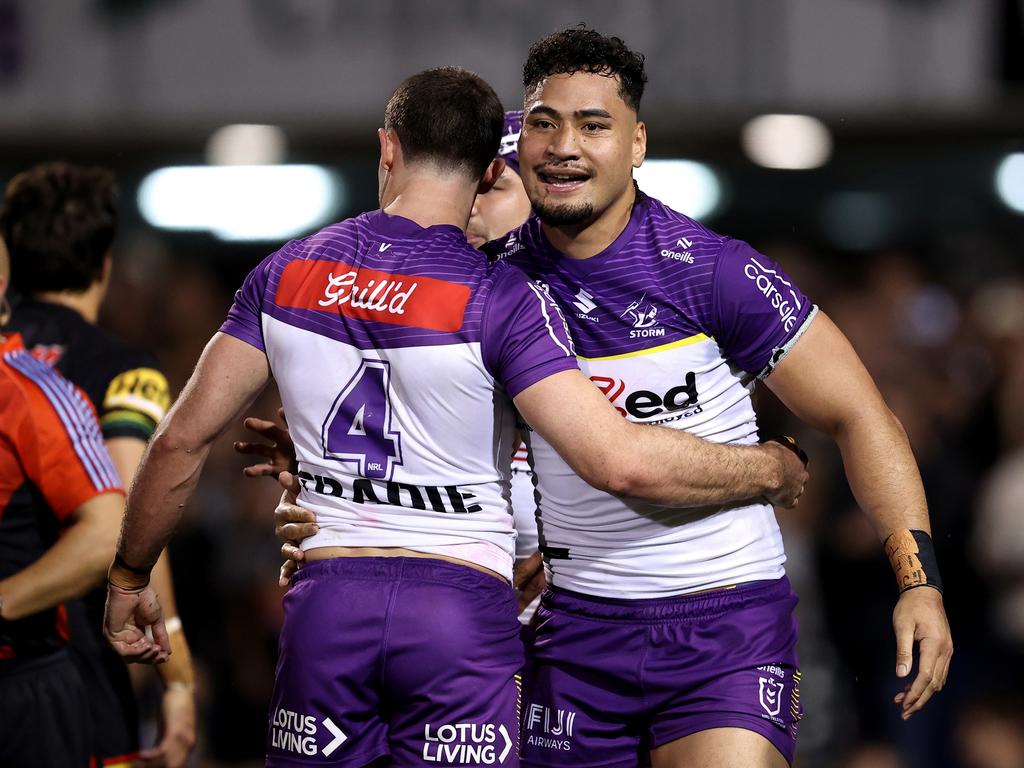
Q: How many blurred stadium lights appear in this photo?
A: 5